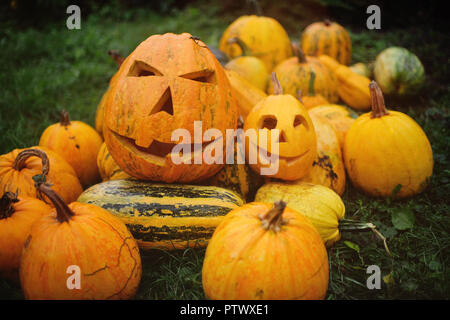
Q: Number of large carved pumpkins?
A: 1